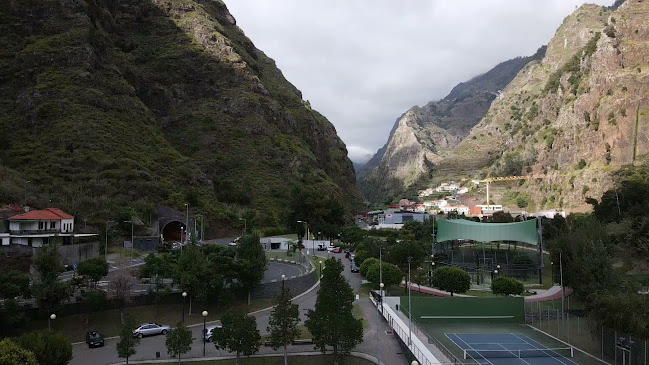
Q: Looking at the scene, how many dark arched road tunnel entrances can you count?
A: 1